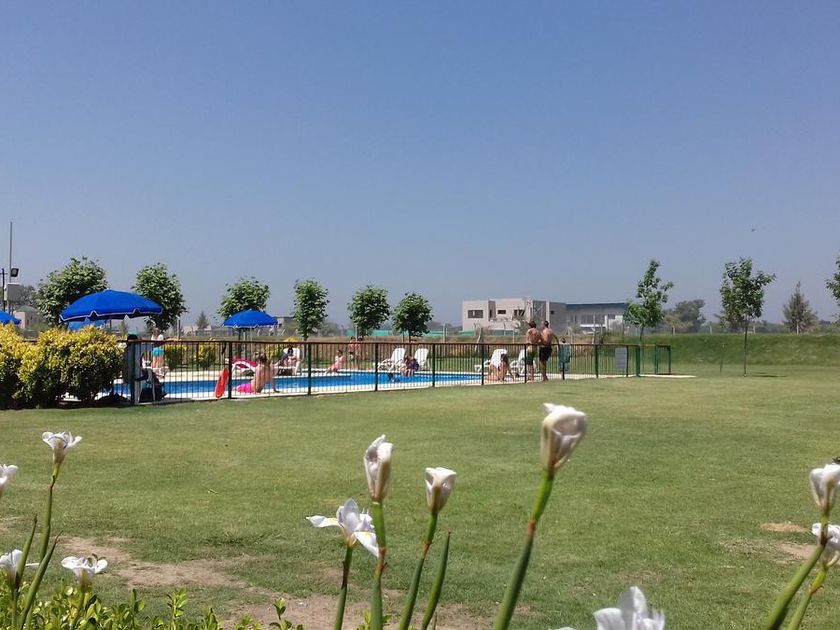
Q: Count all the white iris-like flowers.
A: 11